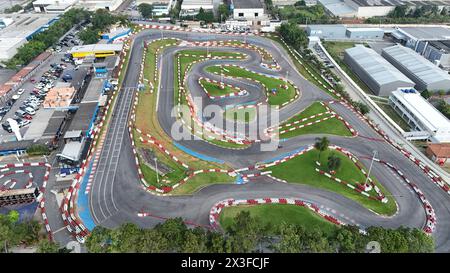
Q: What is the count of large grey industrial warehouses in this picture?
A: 2